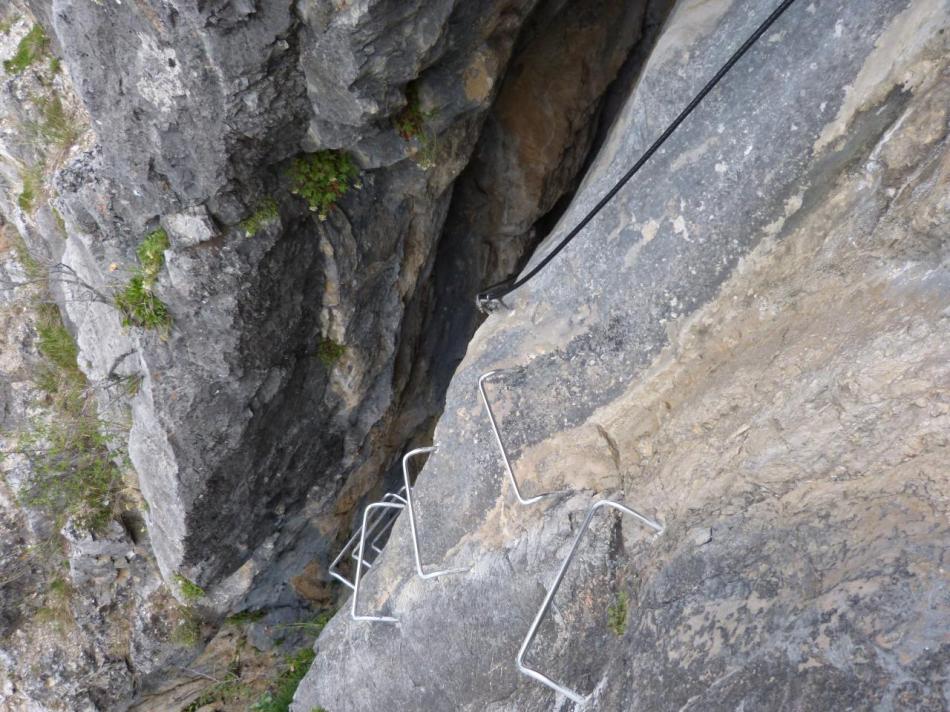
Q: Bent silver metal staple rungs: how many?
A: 7